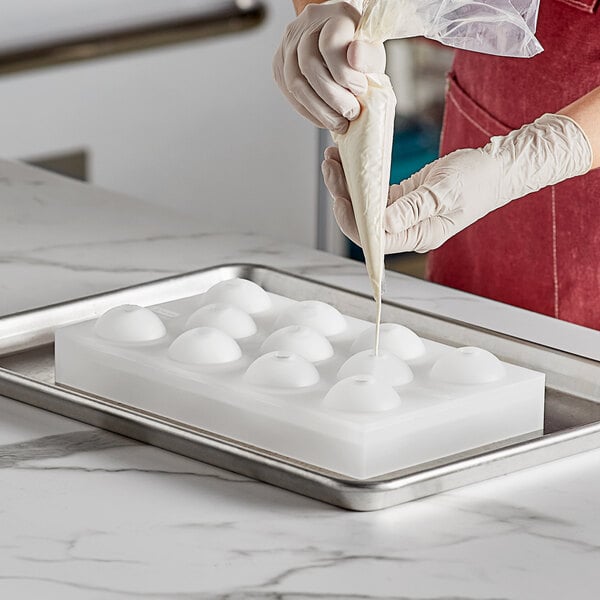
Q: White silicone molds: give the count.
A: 11